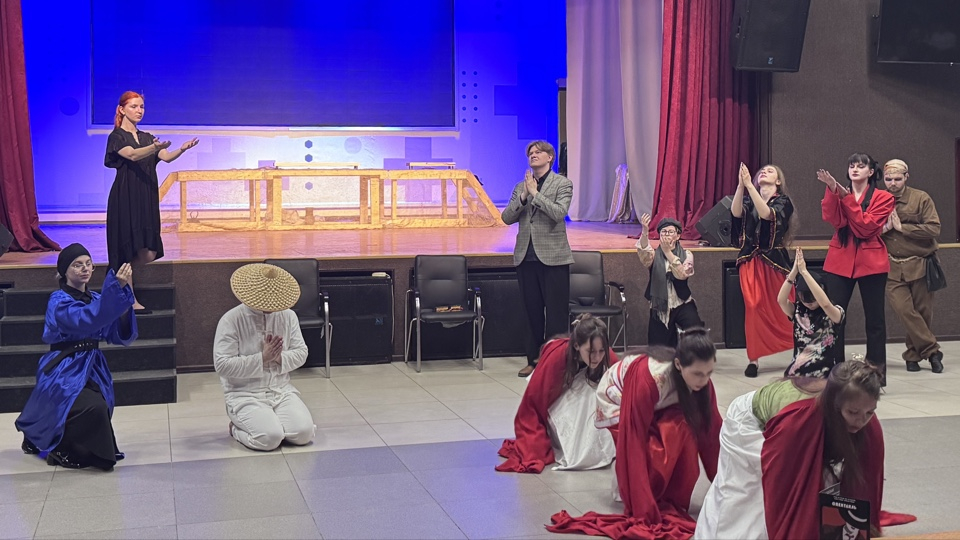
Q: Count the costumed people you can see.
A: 12